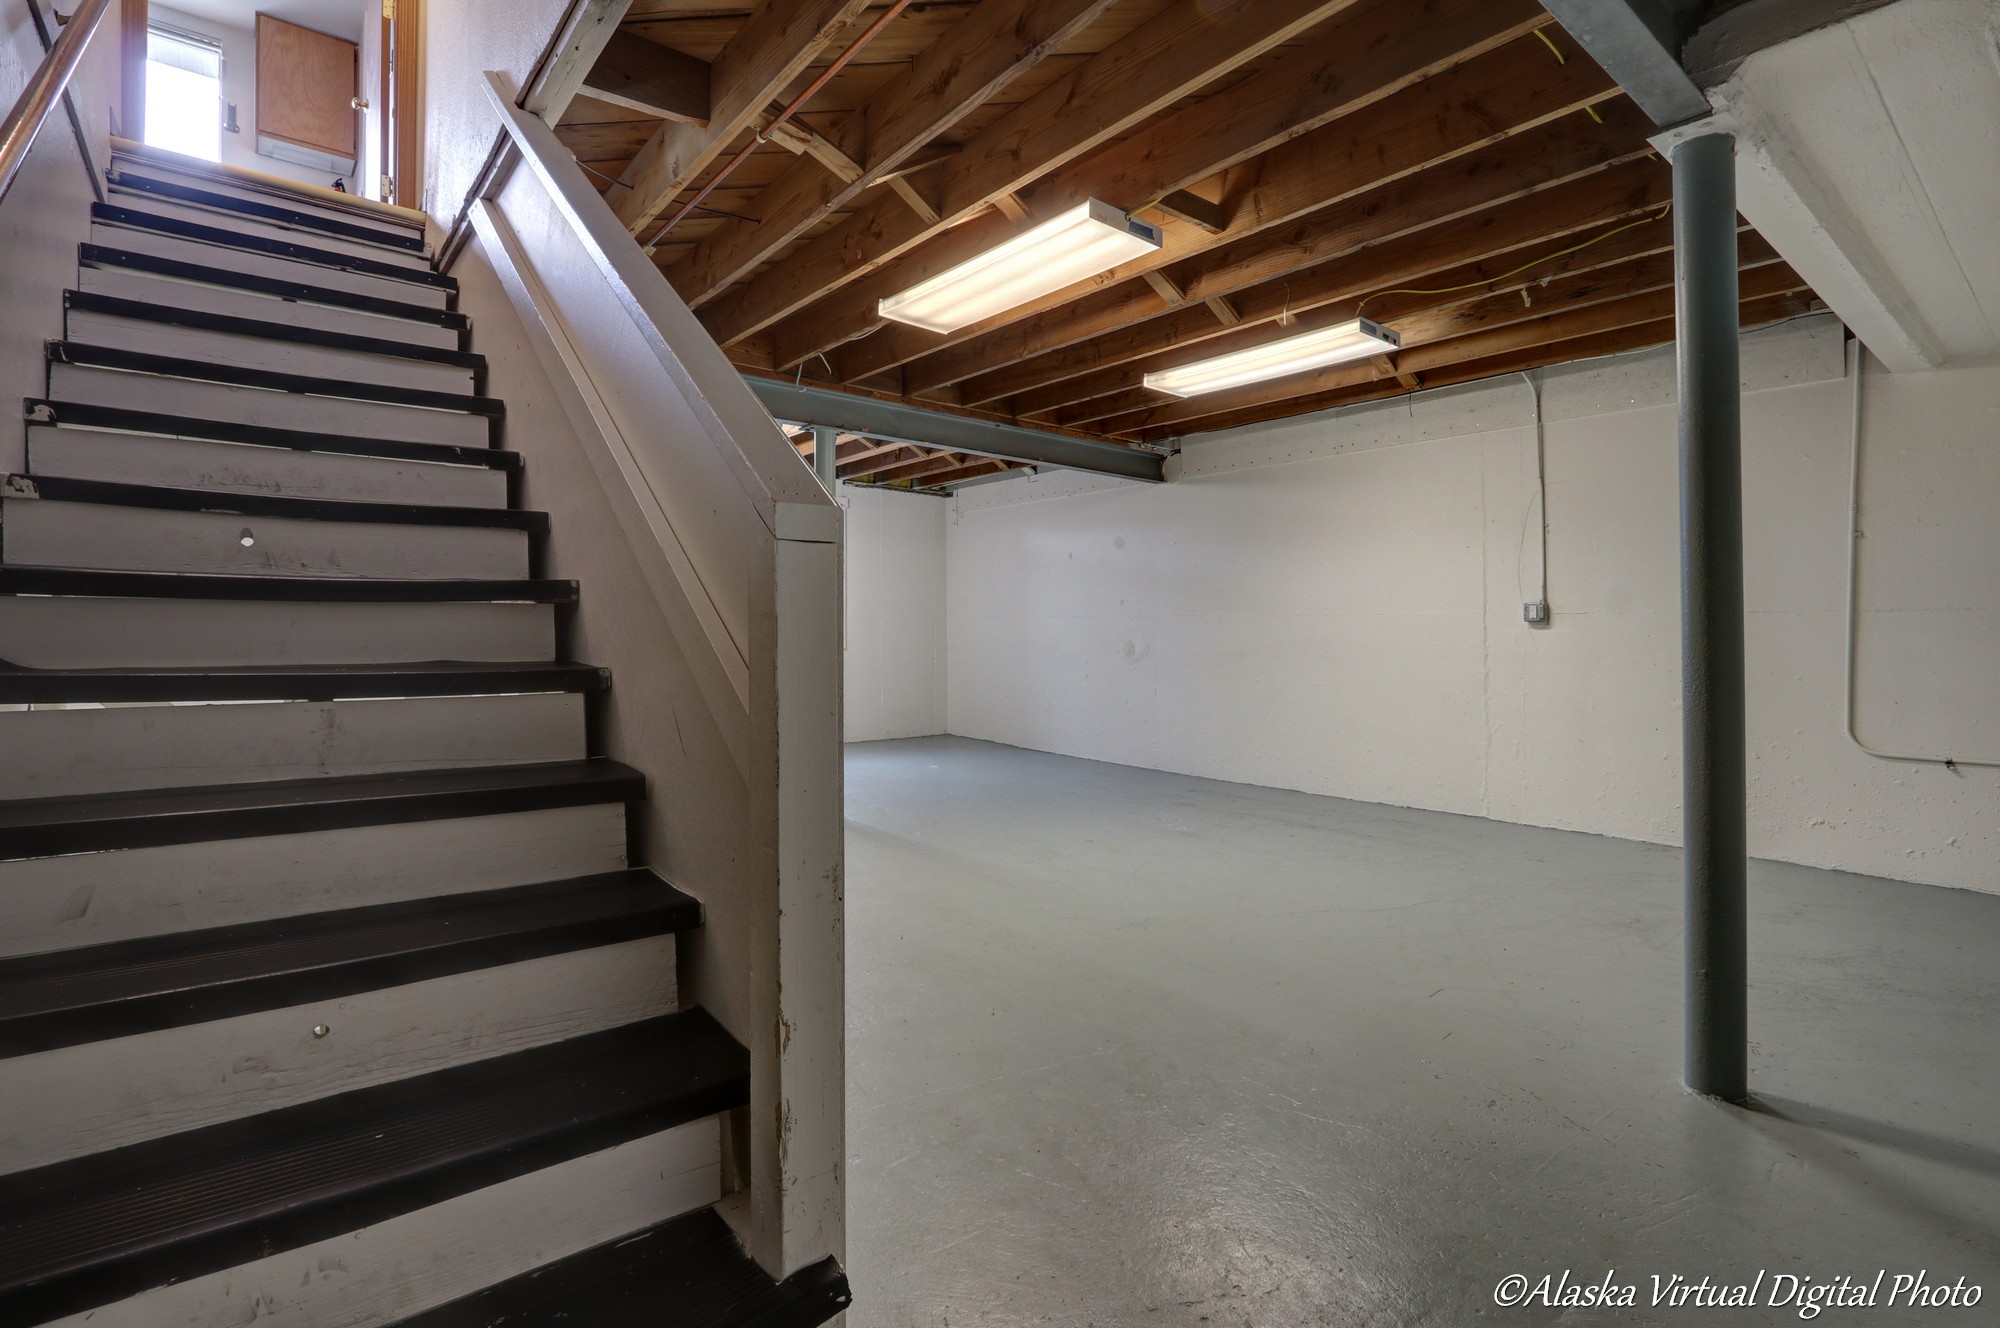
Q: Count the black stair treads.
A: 13